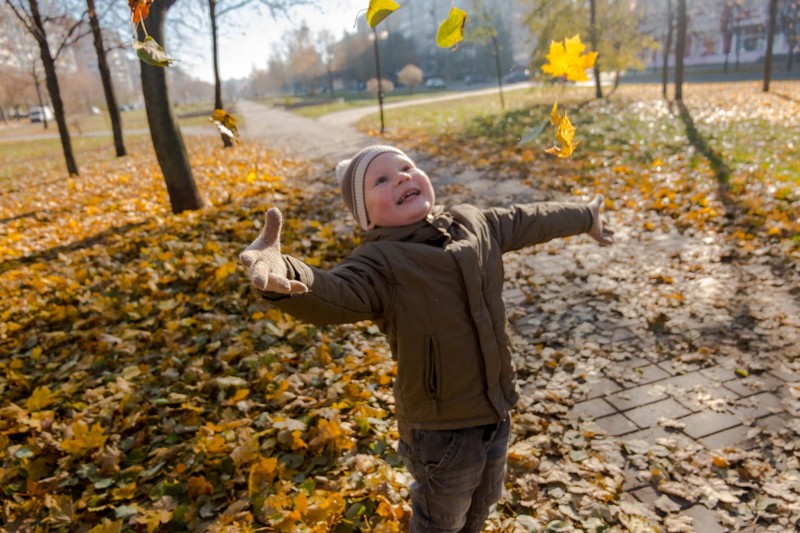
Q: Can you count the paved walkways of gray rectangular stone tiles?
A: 1